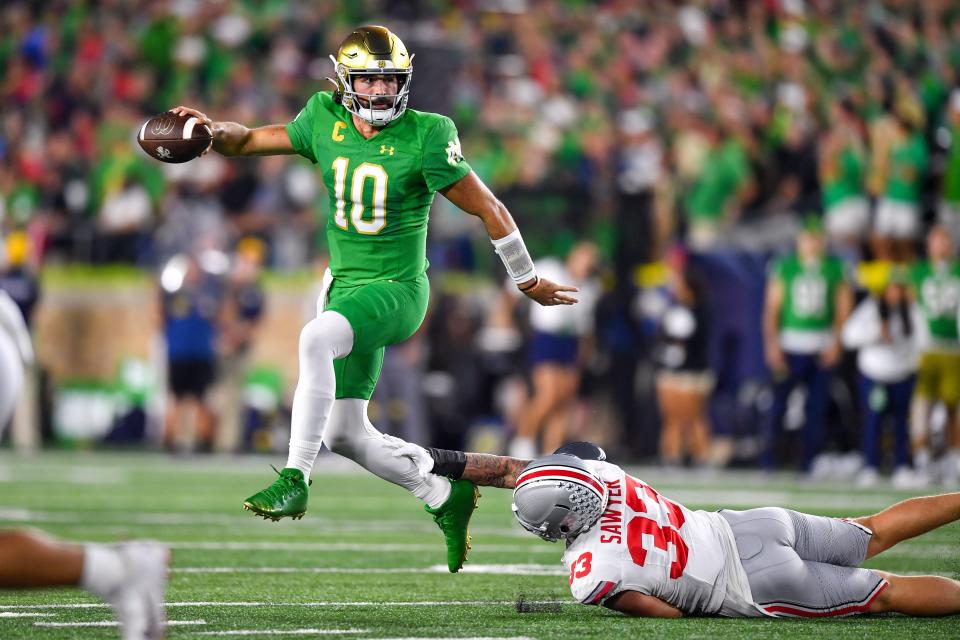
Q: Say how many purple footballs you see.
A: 0